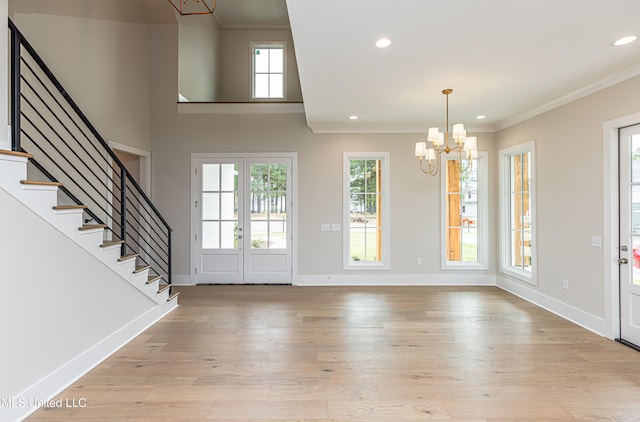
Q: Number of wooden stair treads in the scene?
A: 10